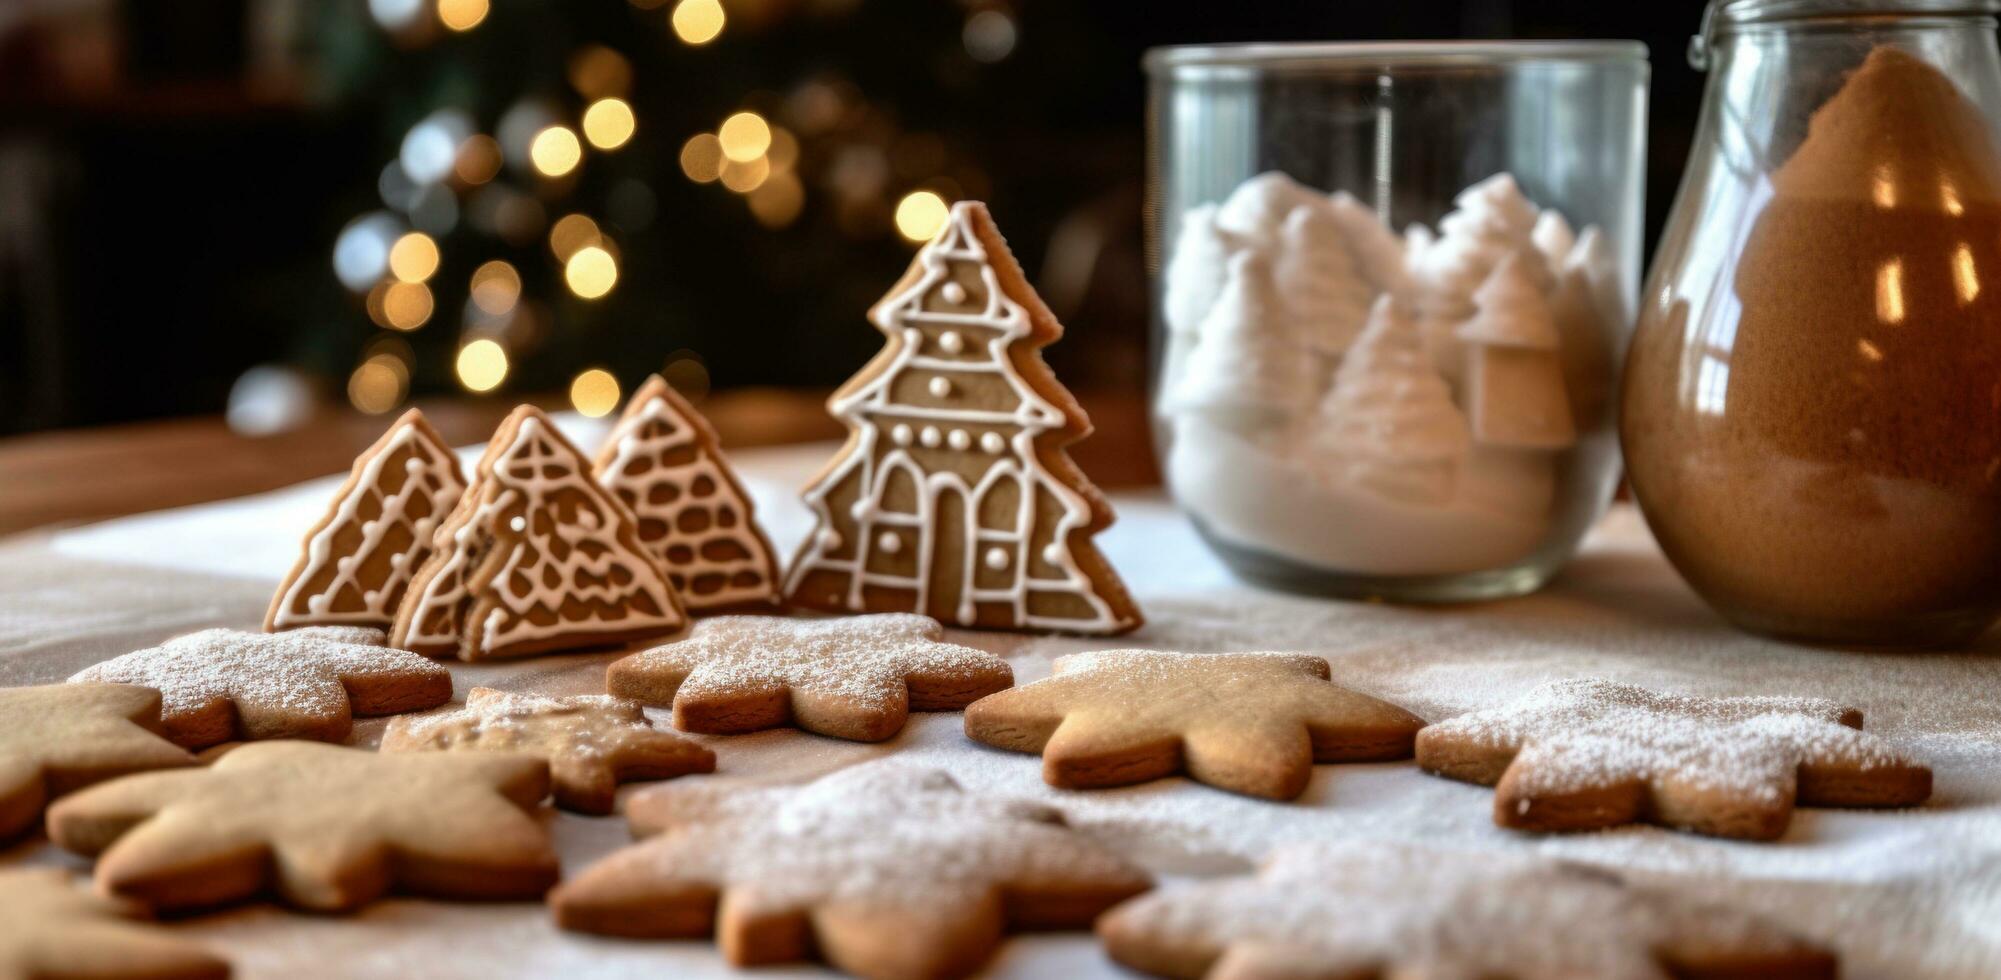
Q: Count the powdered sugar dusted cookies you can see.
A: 7